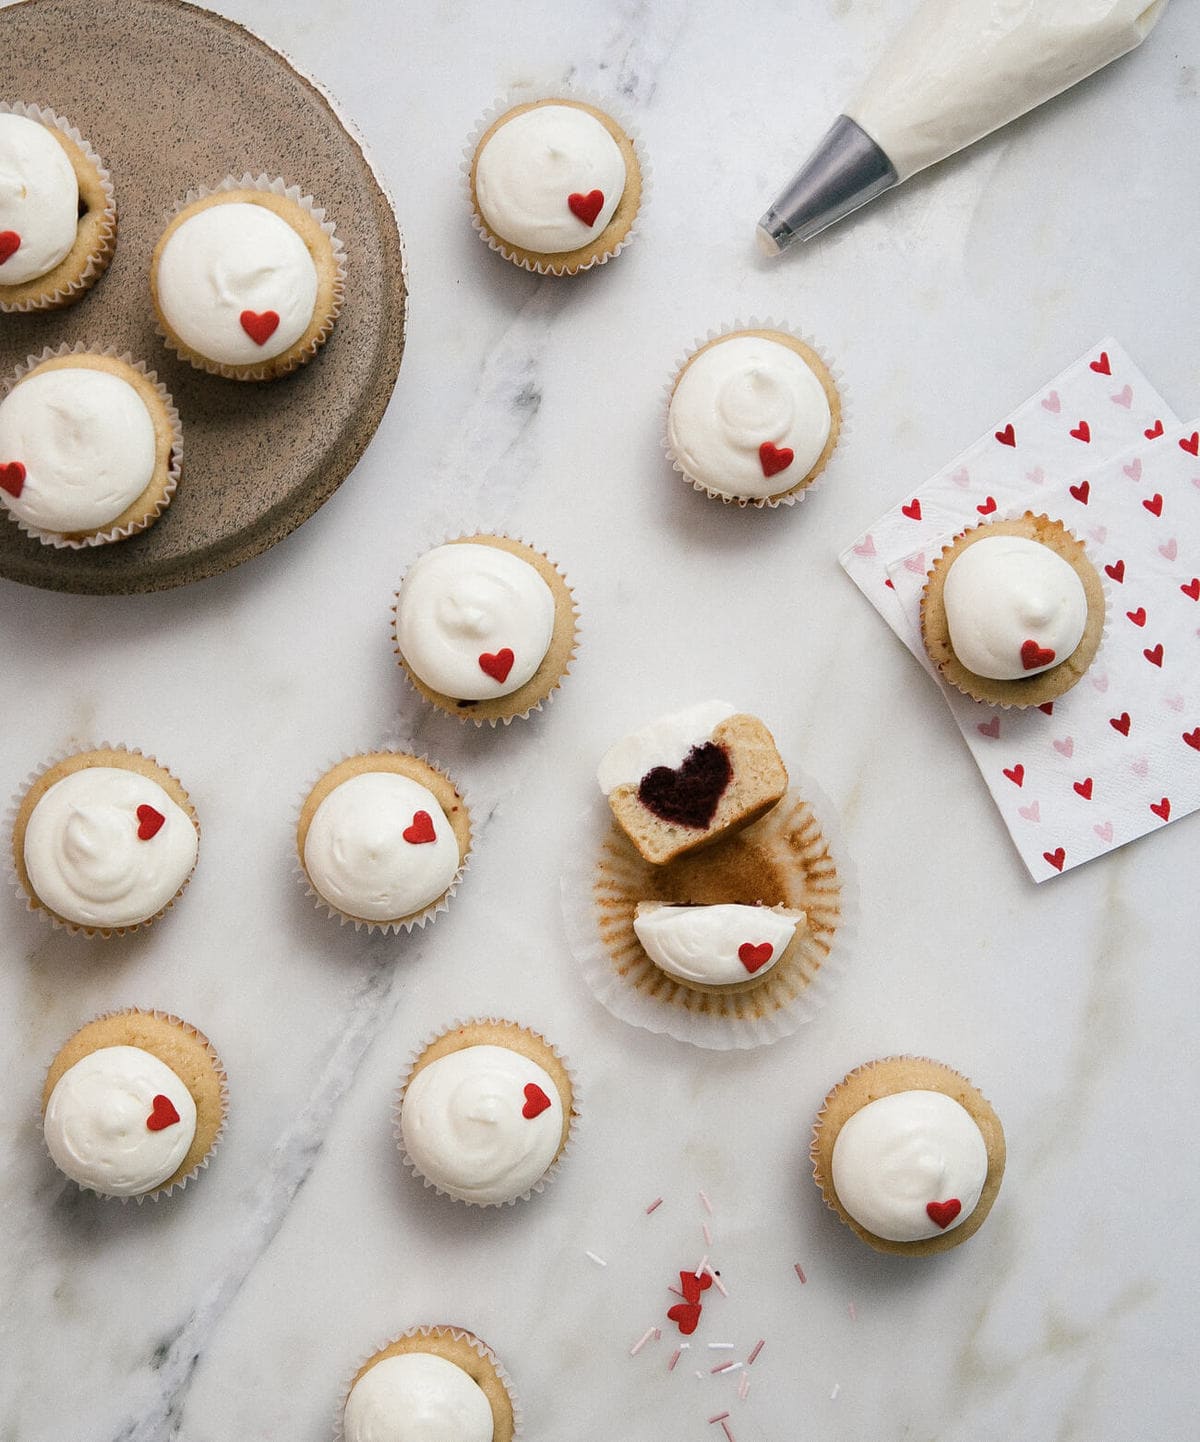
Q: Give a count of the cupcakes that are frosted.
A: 14